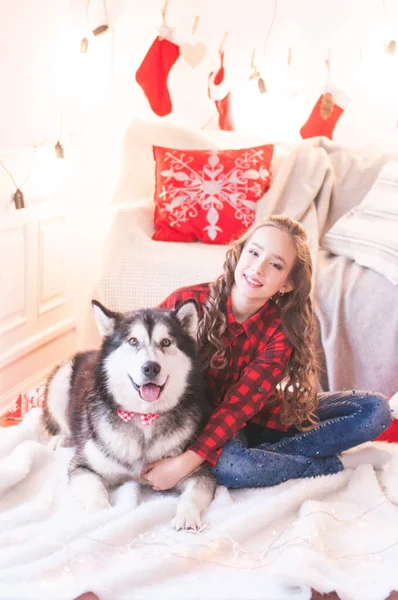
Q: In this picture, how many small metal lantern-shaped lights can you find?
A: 6